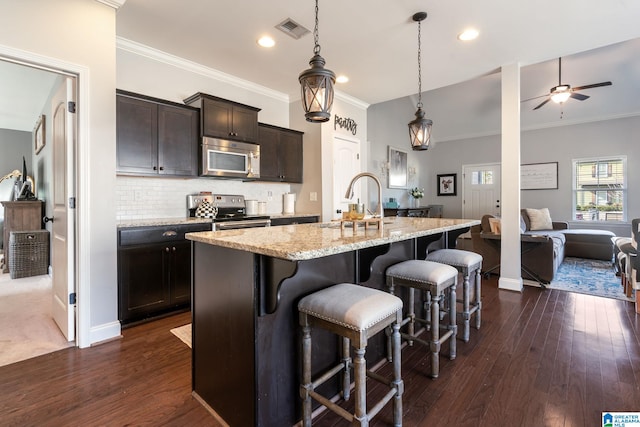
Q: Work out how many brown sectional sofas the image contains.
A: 1